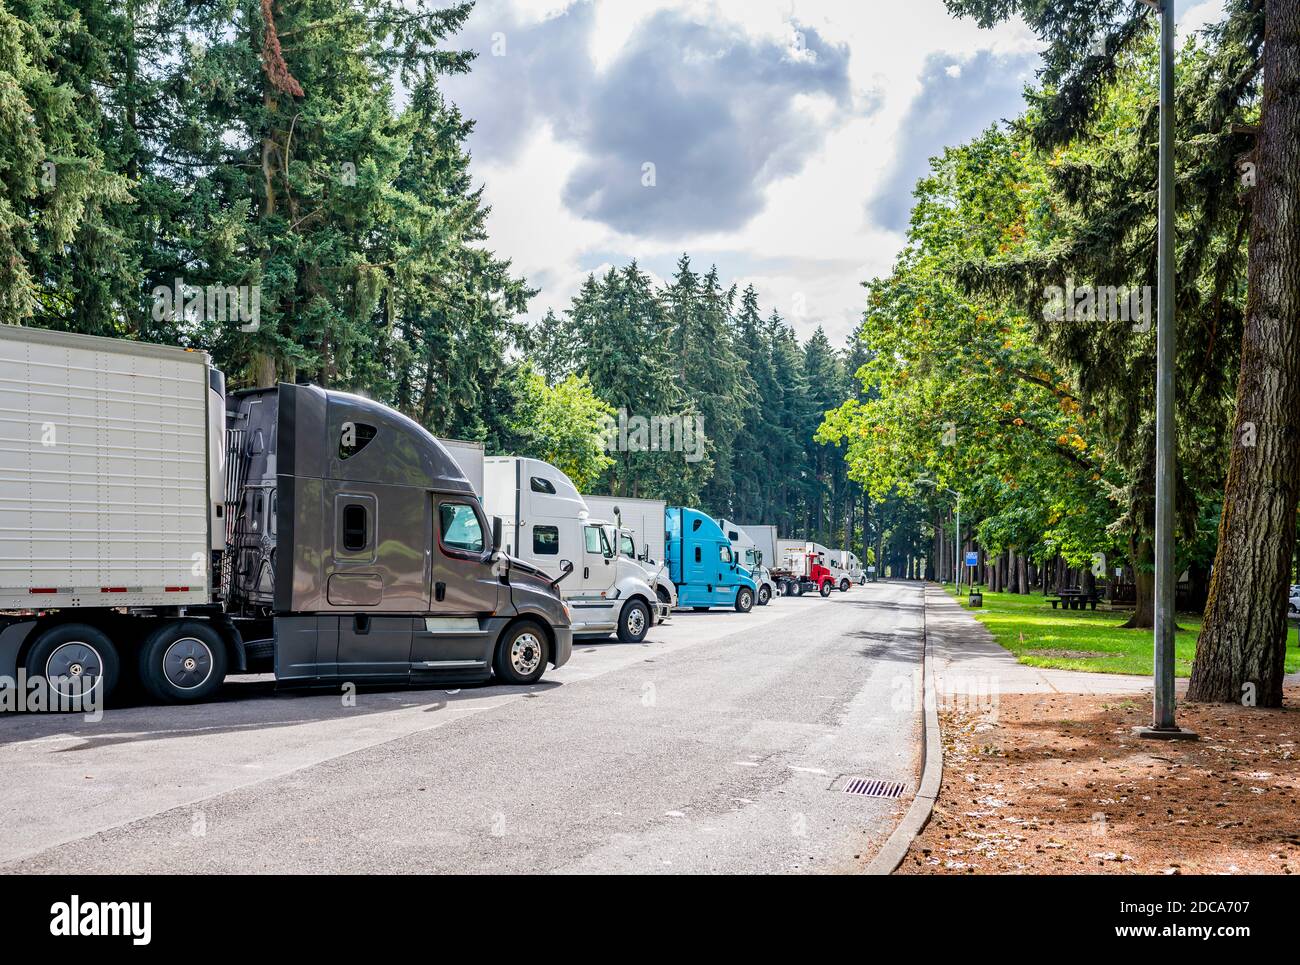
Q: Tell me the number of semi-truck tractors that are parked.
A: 8